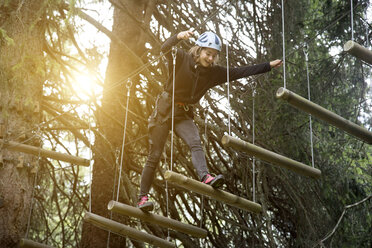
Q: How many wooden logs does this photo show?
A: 8